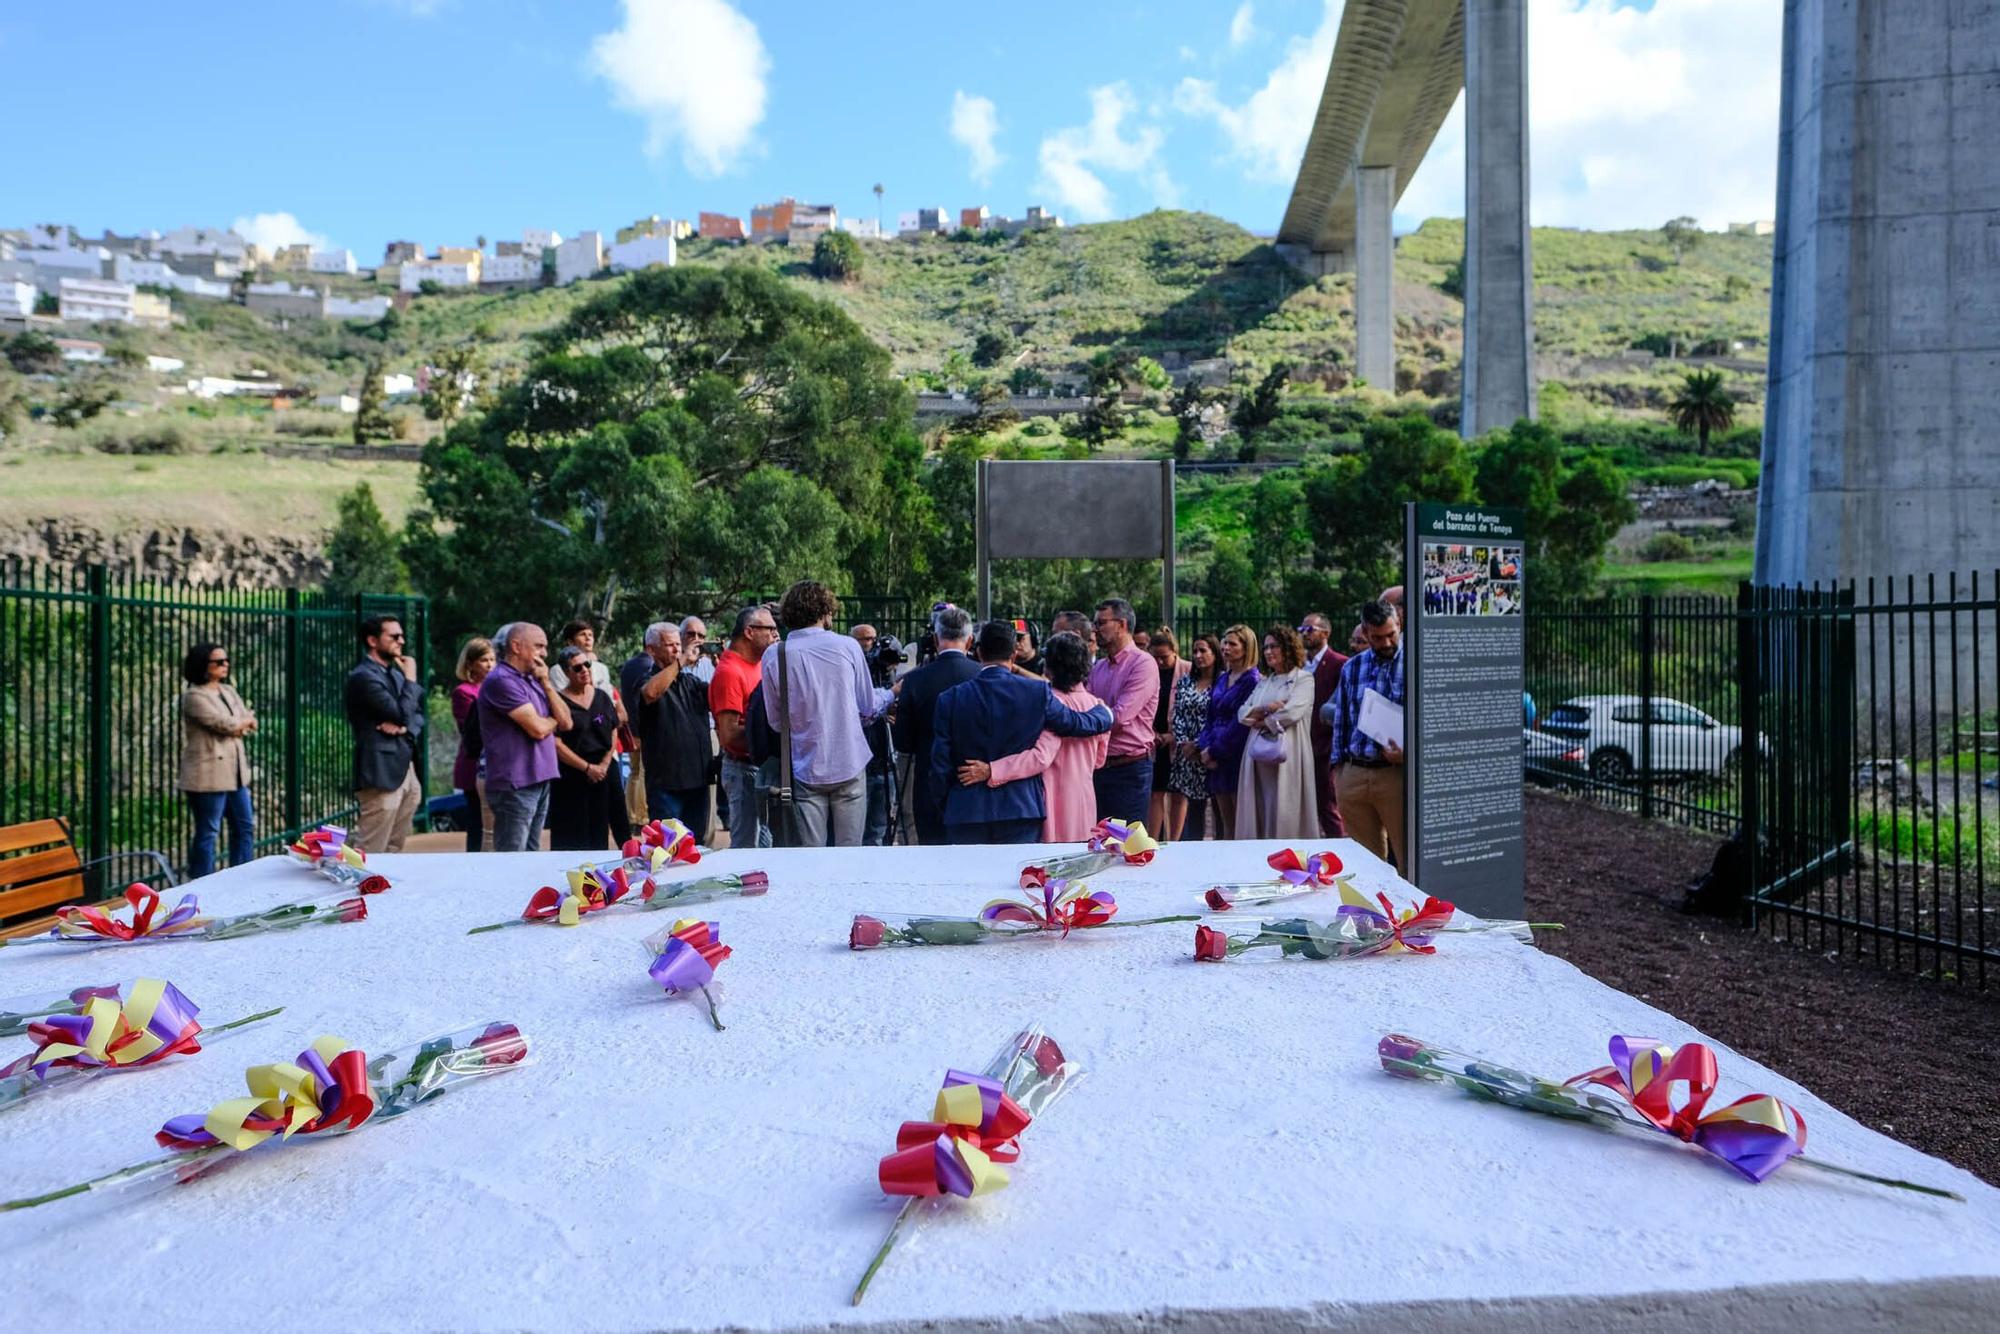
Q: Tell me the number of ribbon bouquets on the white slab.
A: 13